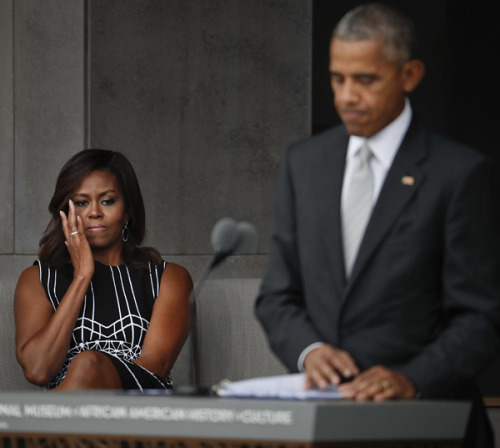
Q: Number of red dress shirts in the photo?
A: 0